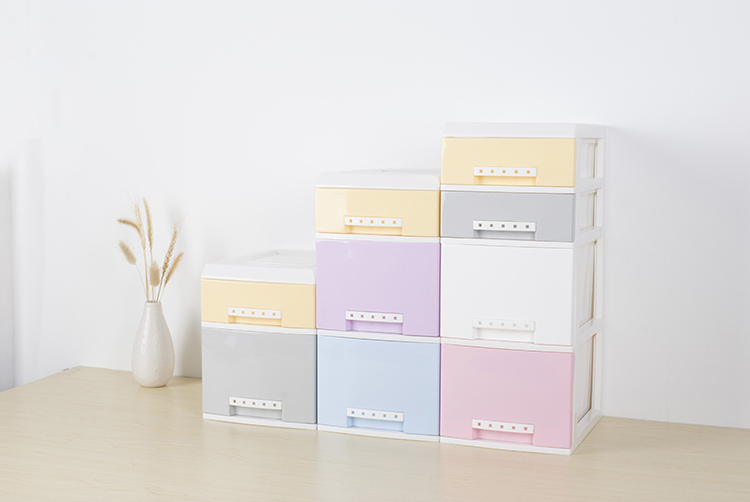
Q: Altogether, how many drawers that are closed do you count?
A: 9